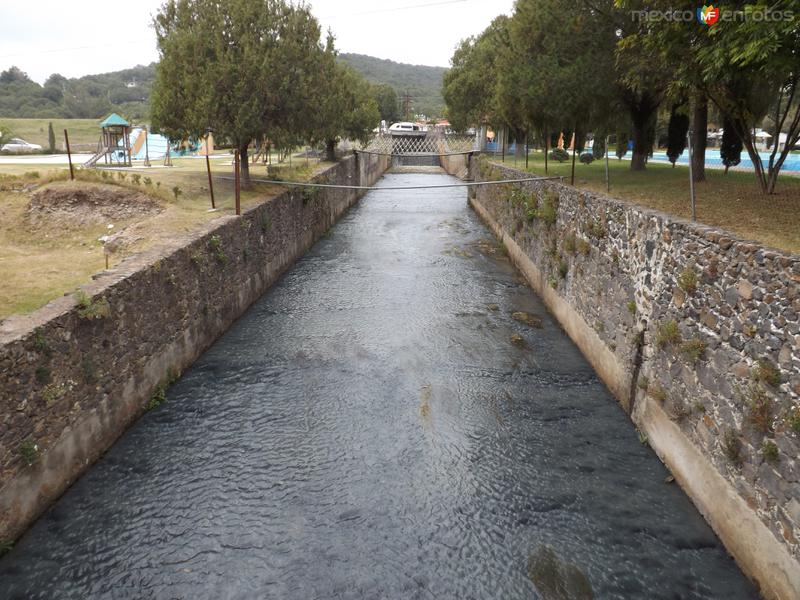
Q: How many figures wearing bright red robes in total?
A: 0